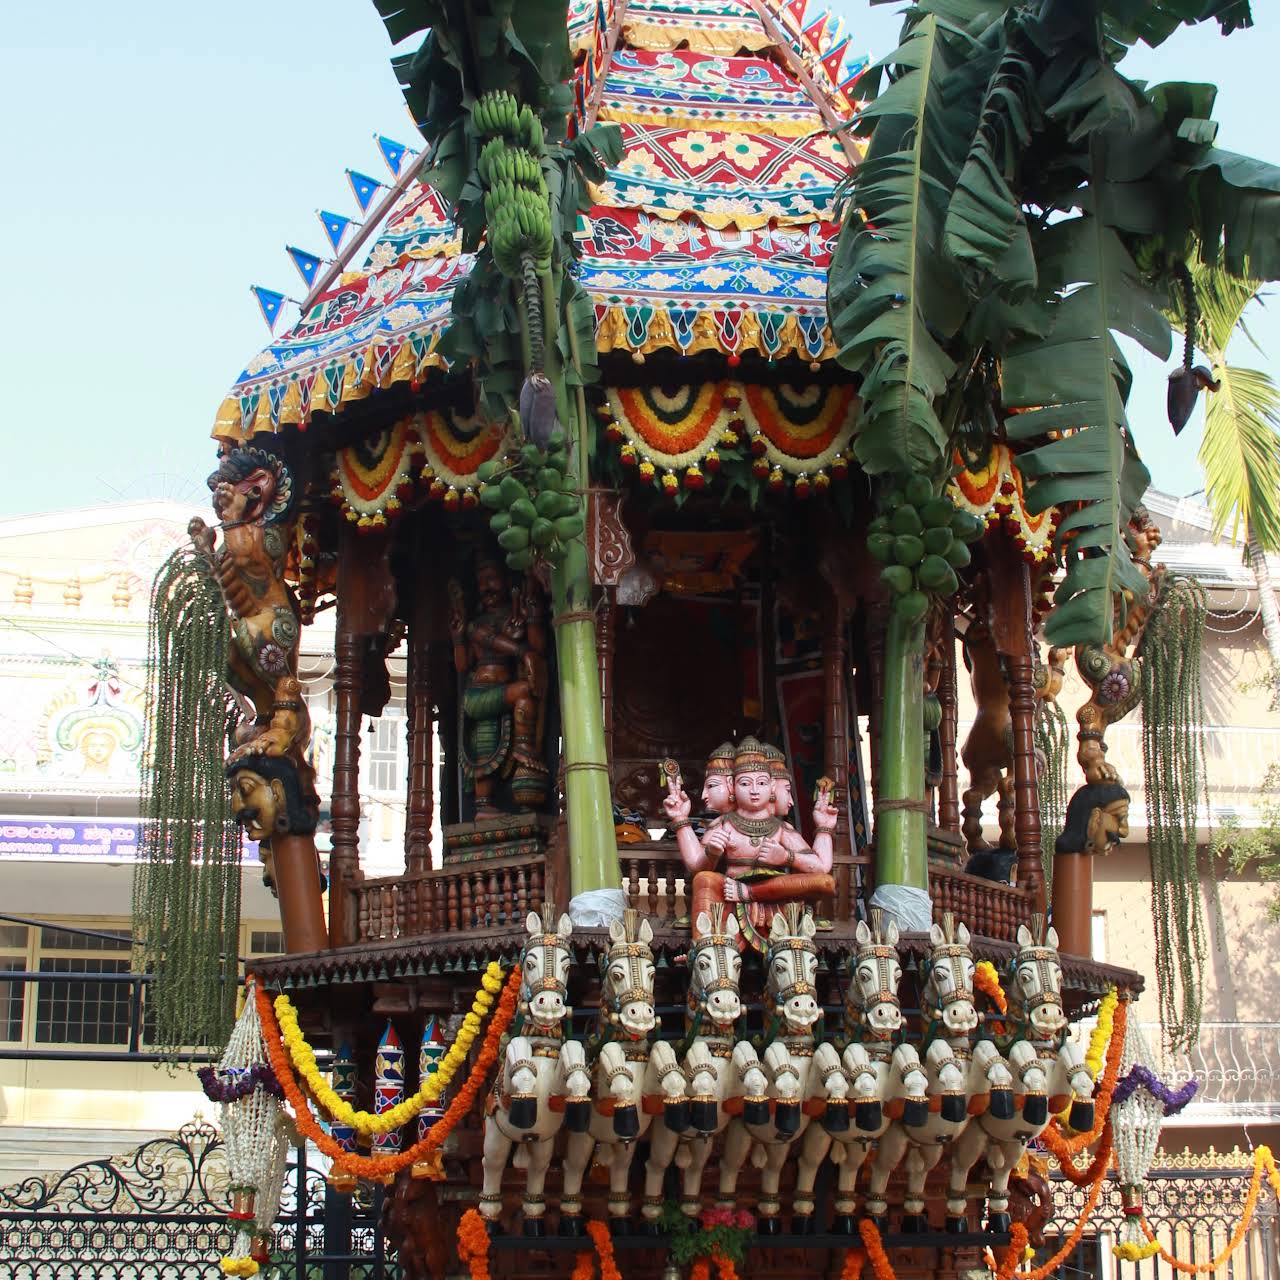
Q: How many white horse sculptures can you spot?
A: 7